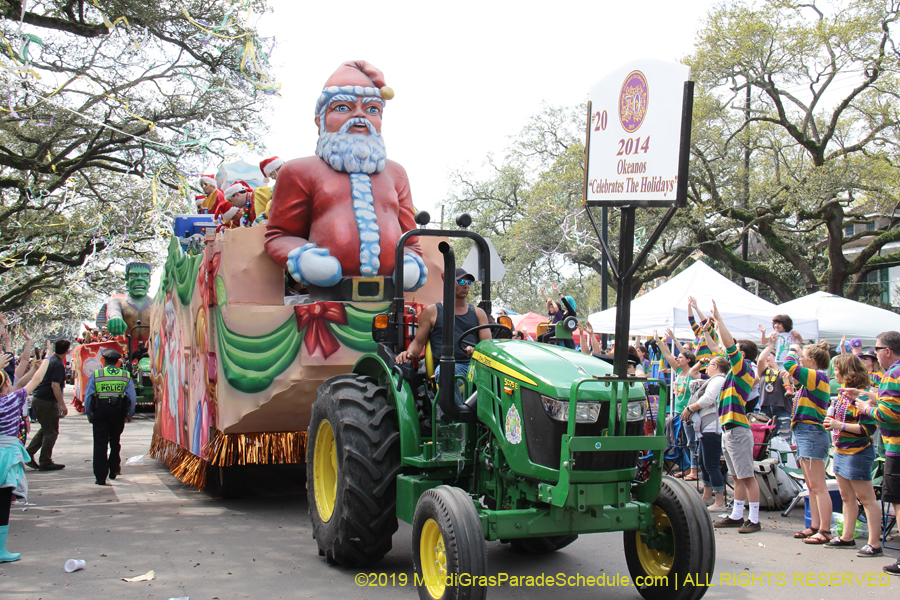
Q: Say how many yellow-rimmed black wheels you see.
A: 3